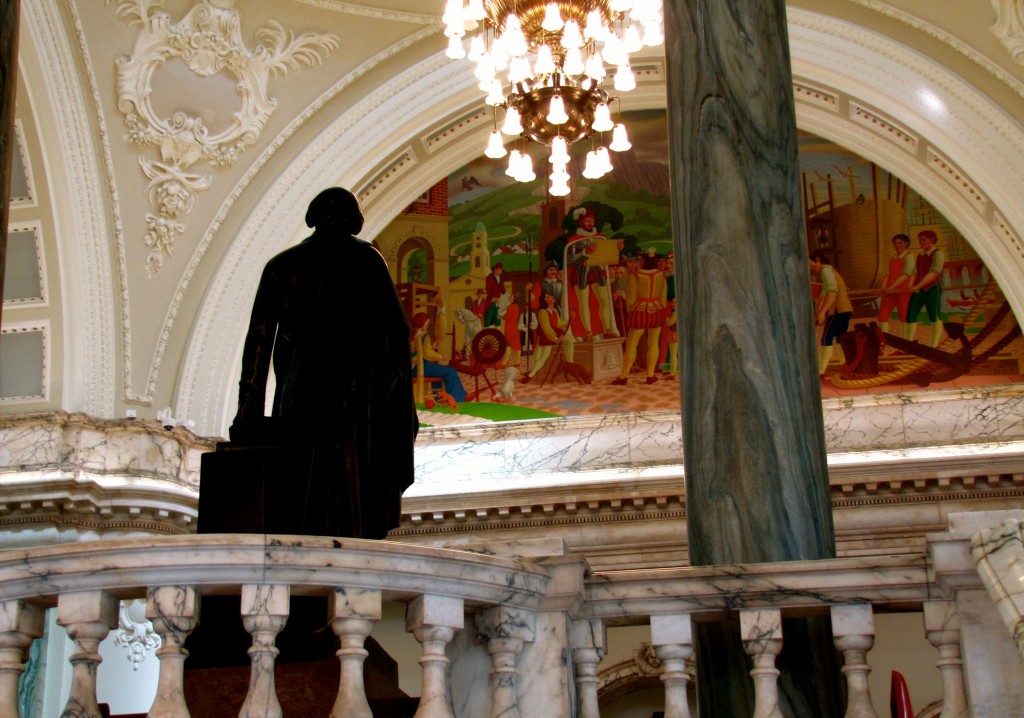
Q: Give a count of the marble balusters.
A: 12